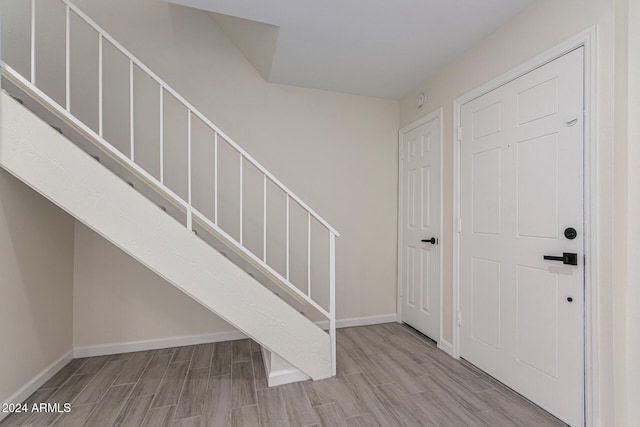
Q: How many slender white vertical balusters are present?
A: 11